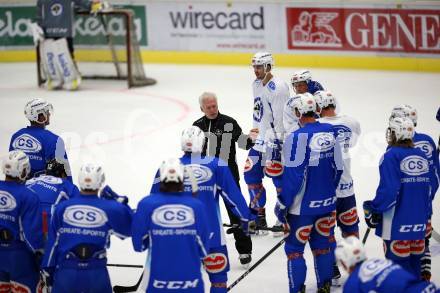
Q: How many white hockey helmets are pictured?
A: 12